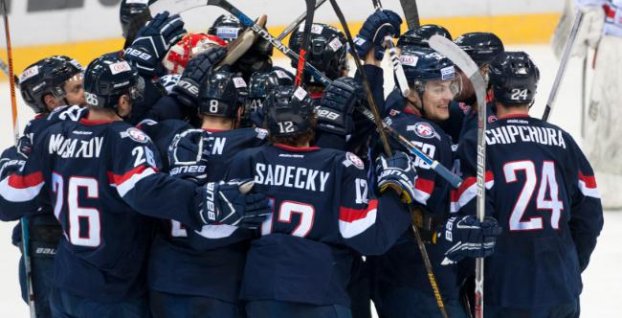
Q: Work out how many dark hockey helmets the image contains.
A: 12